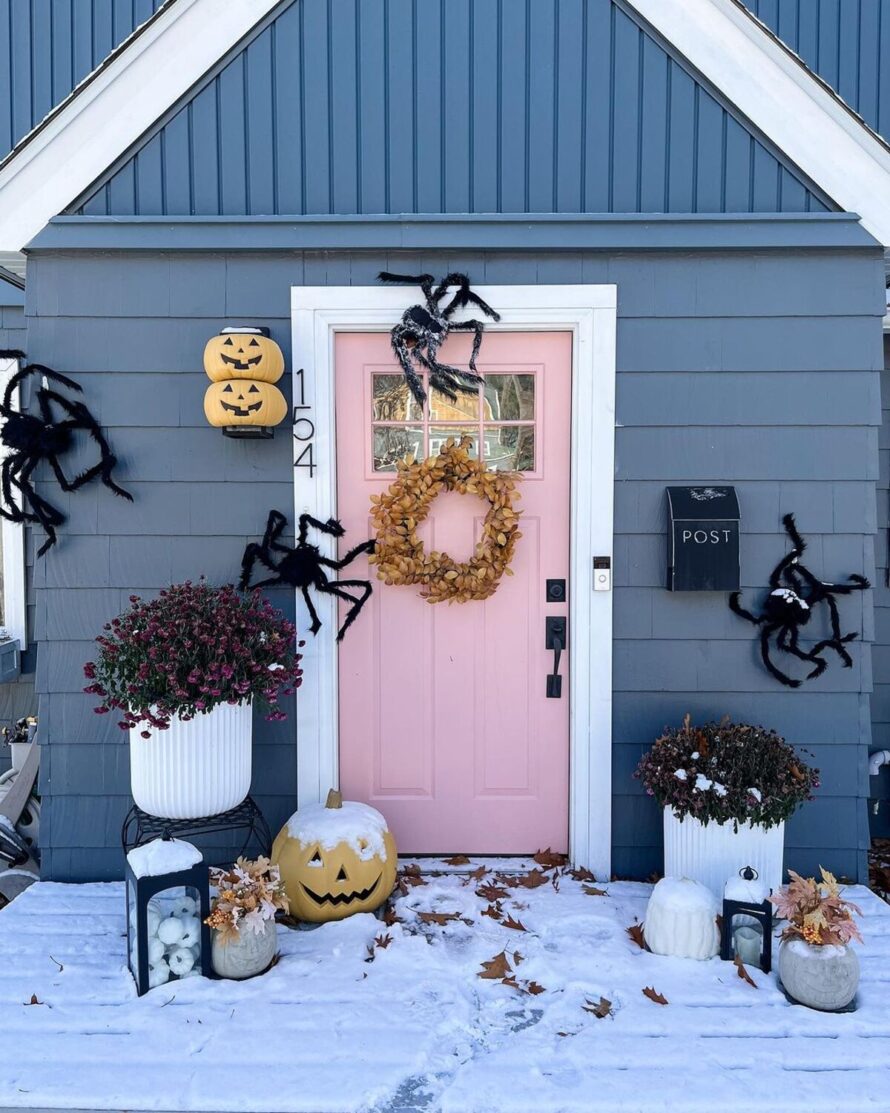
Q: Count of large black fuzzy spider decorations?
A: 4